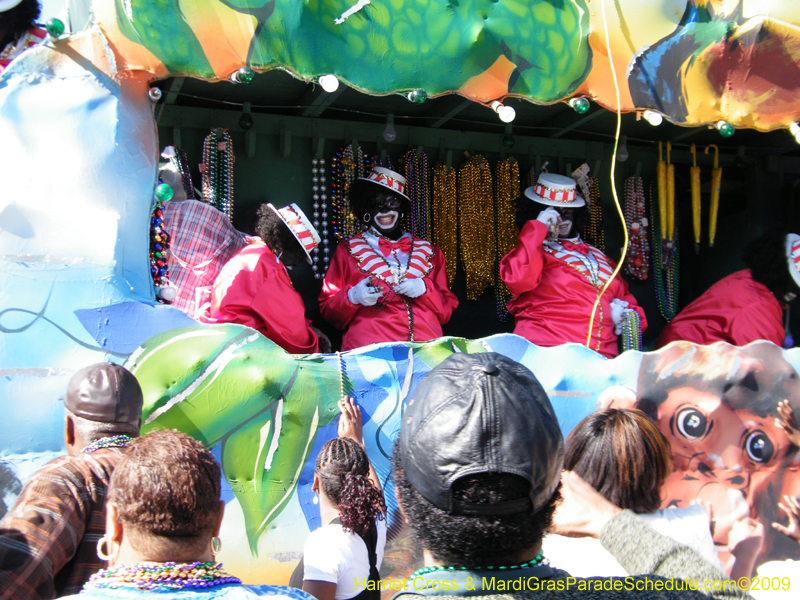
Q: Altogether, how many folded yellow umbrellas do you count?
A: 4